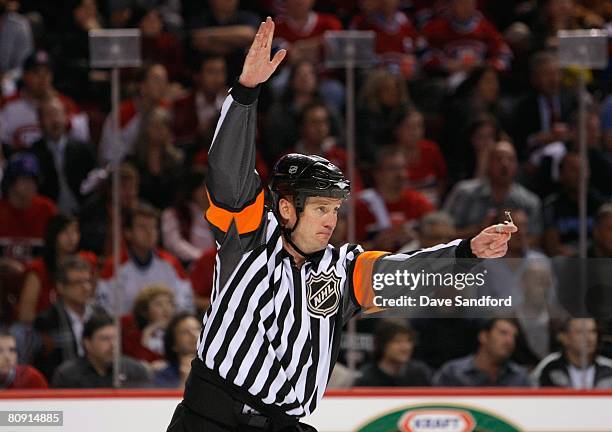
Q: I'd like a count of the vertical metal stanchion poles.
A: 3